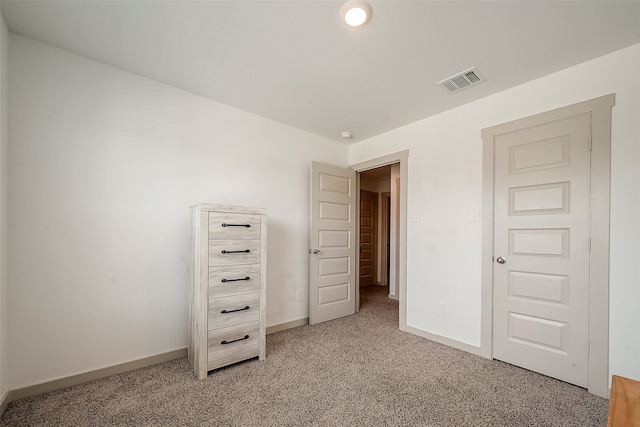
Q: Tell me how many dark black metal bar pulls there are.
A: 5